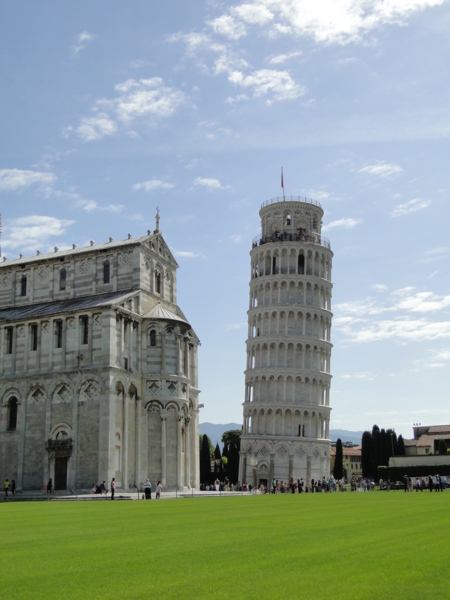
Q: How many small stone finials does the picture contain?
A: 9